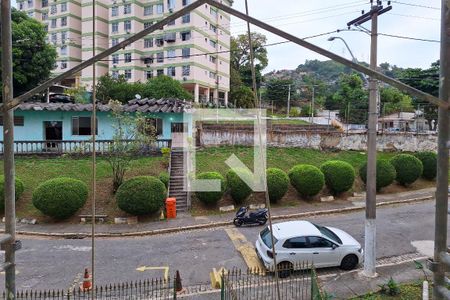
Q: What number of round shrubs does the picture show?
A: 11